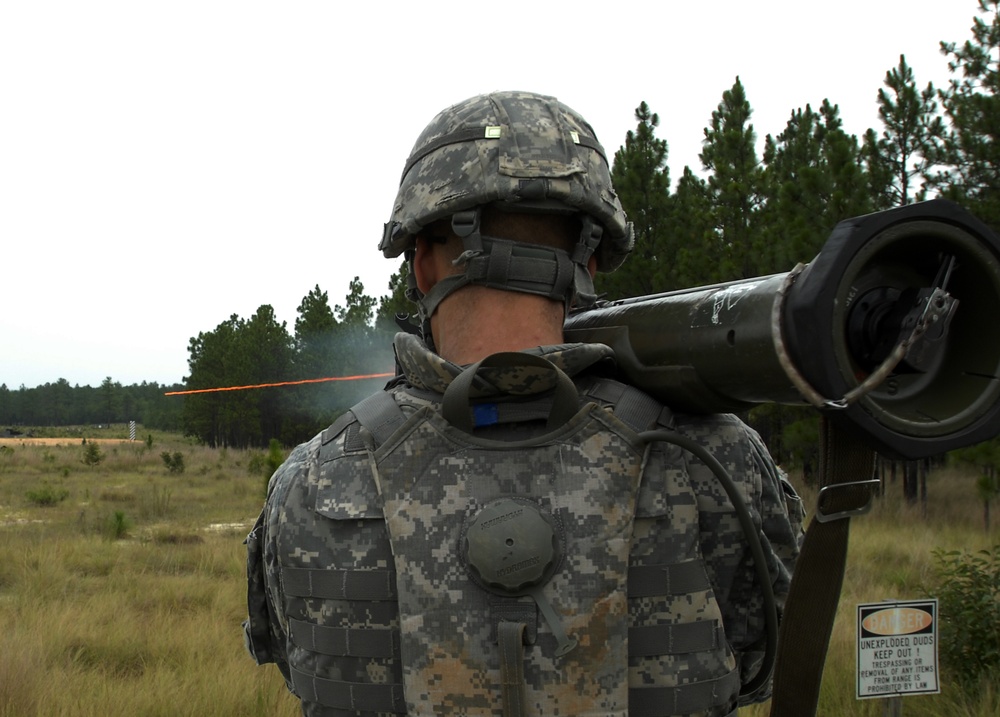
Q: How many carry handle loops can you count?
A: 1